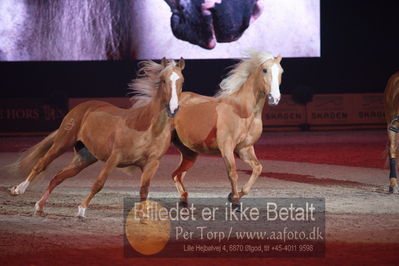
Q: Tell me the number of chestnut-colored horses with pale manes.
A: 2